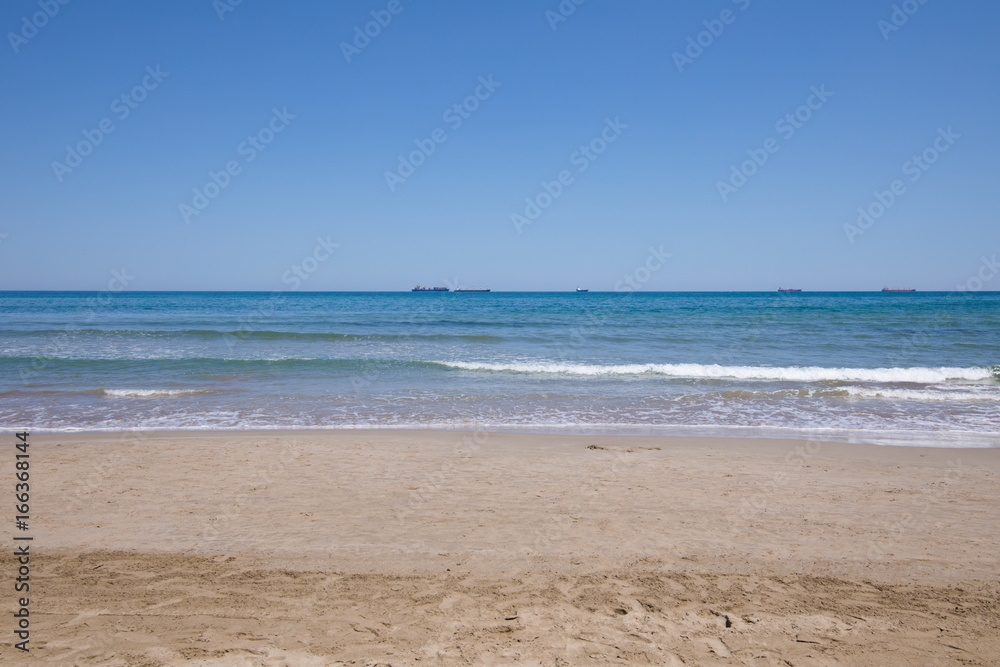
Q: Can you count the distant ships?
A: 5